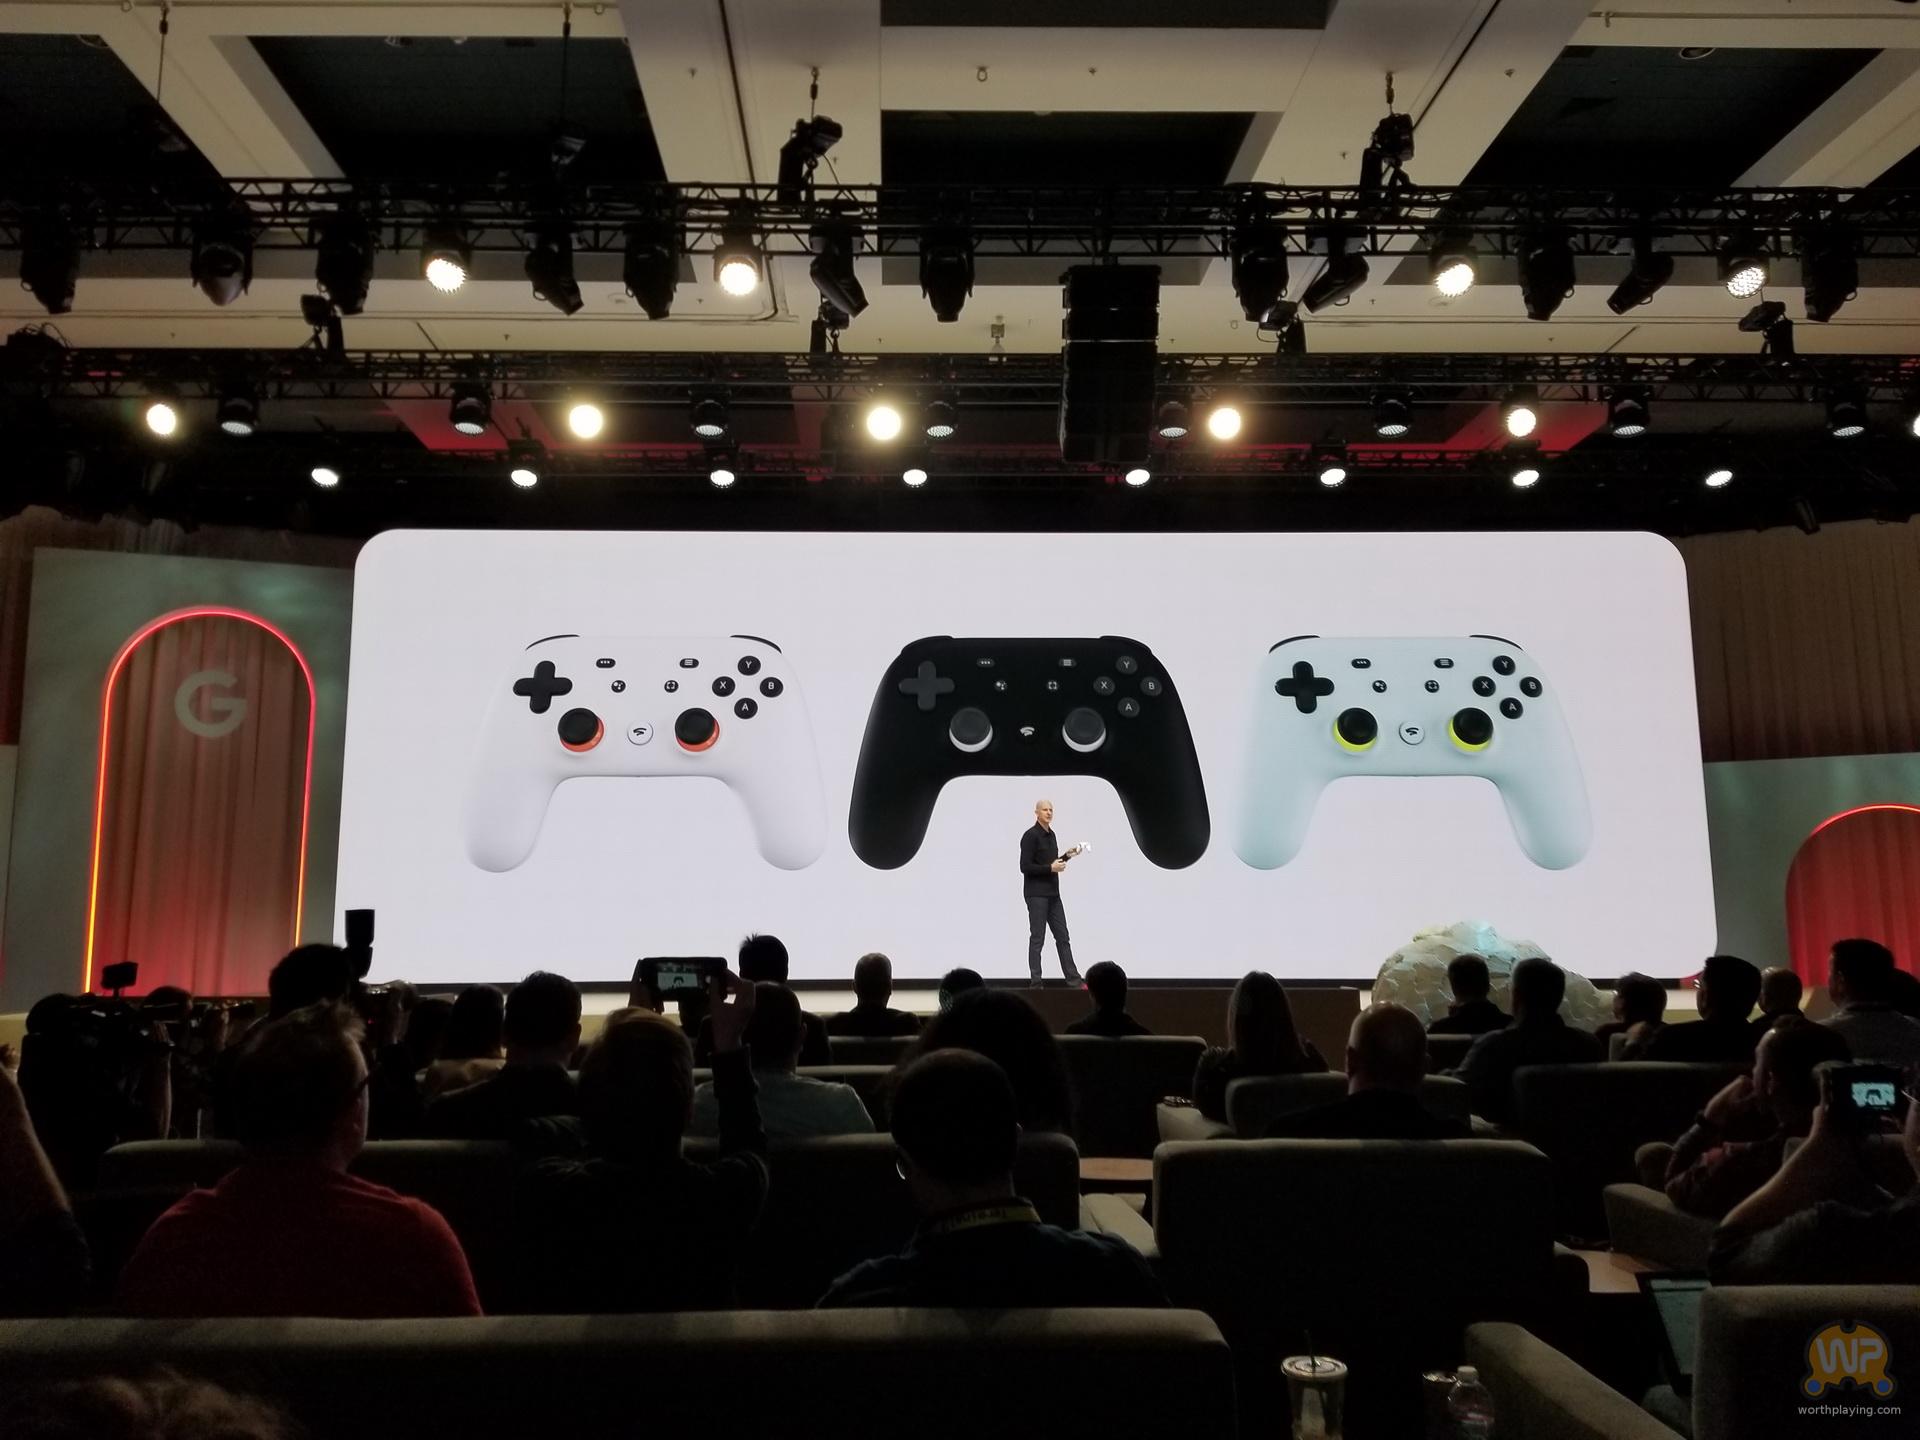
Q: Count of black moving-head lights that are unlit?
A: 12